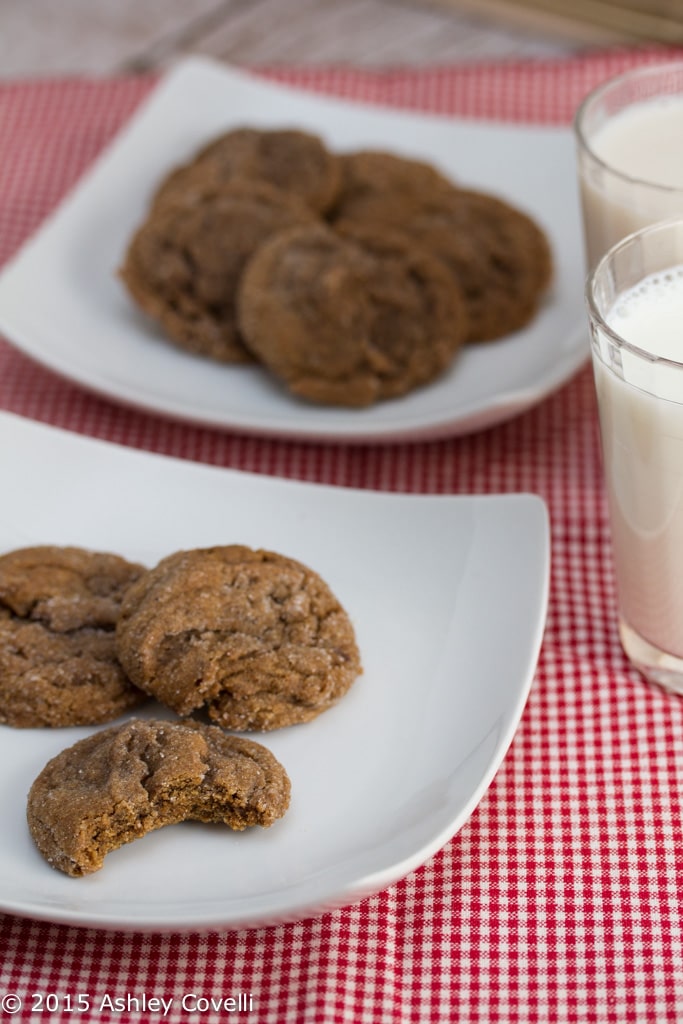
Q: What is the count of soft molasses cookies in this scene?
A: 8